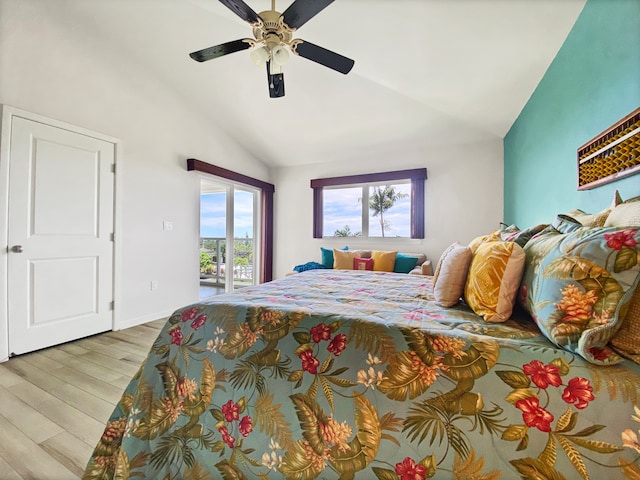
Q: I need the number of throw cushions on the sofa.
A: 5